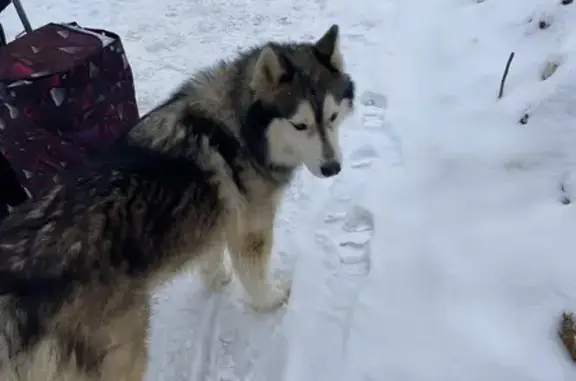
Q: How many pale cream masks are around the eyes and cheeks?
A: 1